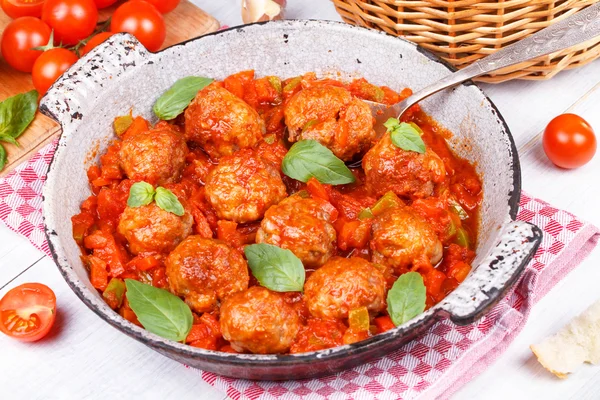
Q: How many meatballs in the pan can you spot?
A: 11